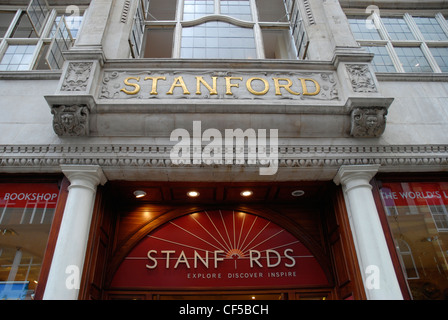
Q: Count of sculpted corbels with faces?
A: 2